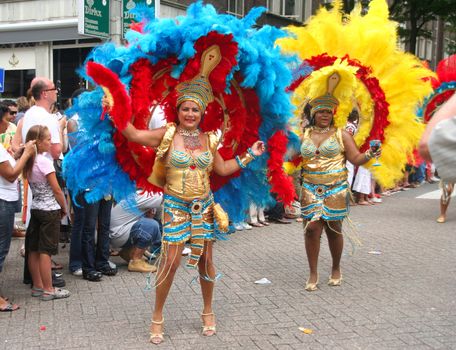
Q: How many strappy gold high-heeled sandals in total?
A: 4